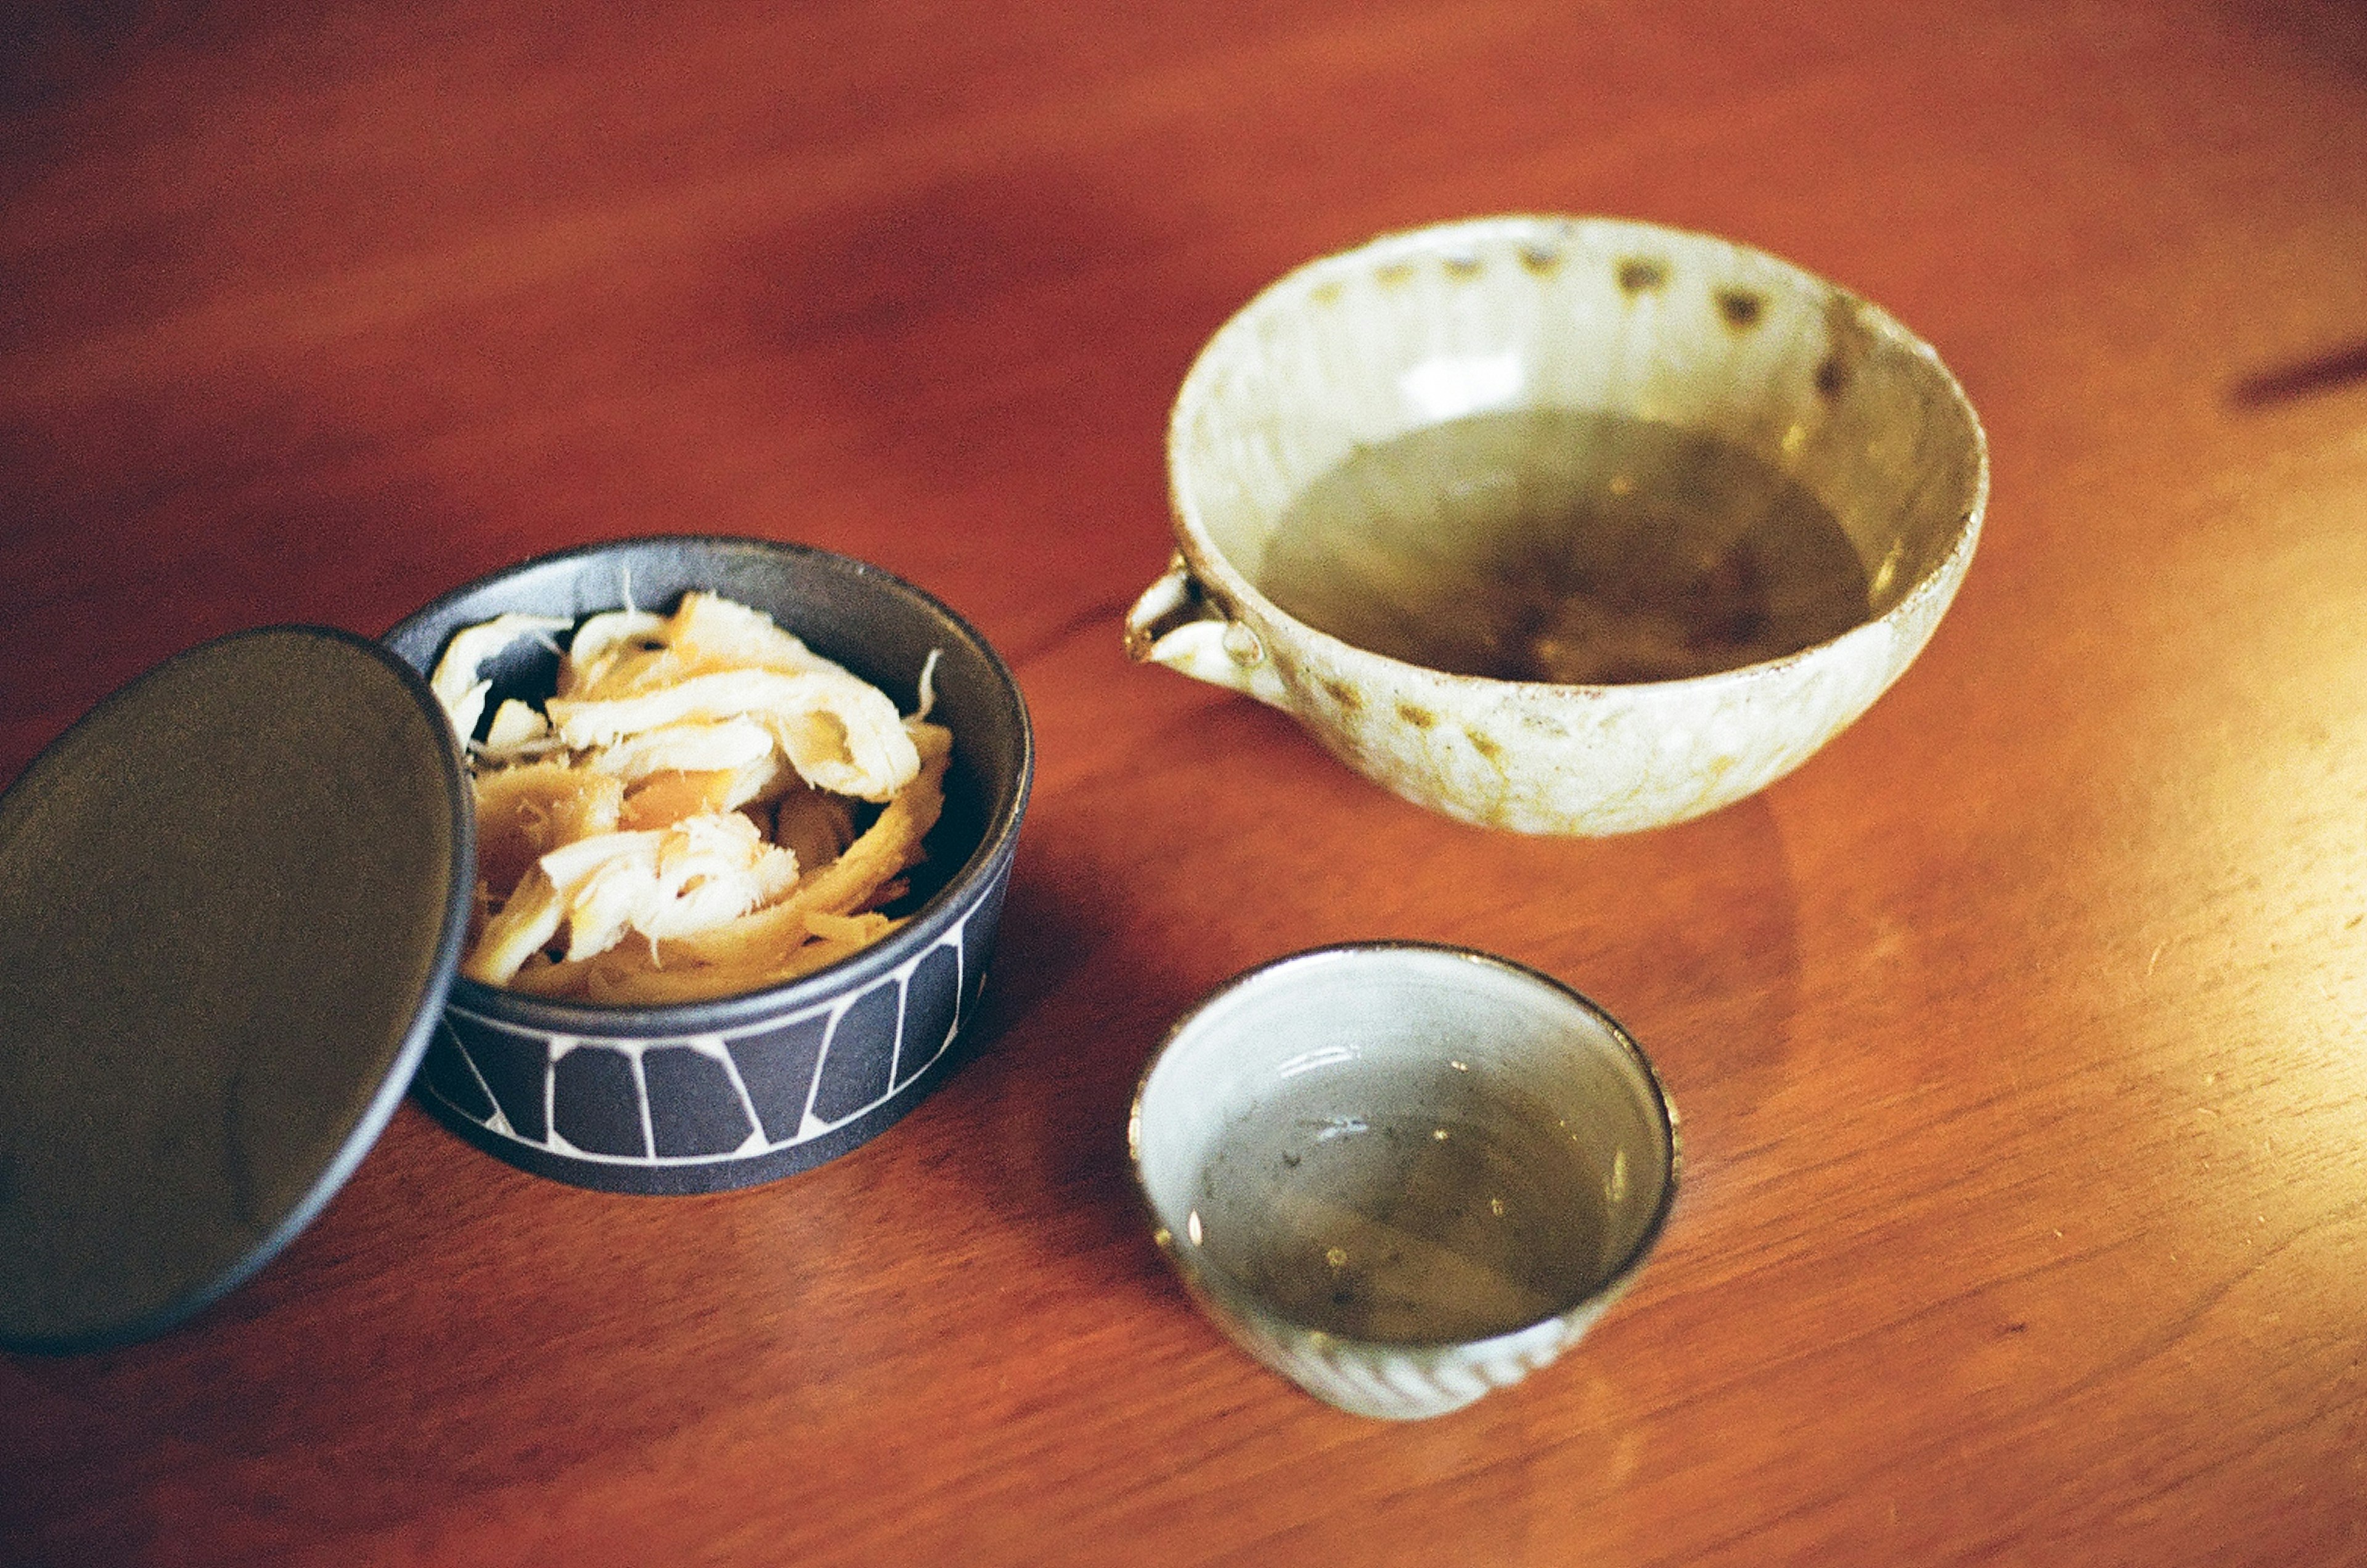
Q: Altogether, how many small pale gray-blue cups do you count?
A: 1